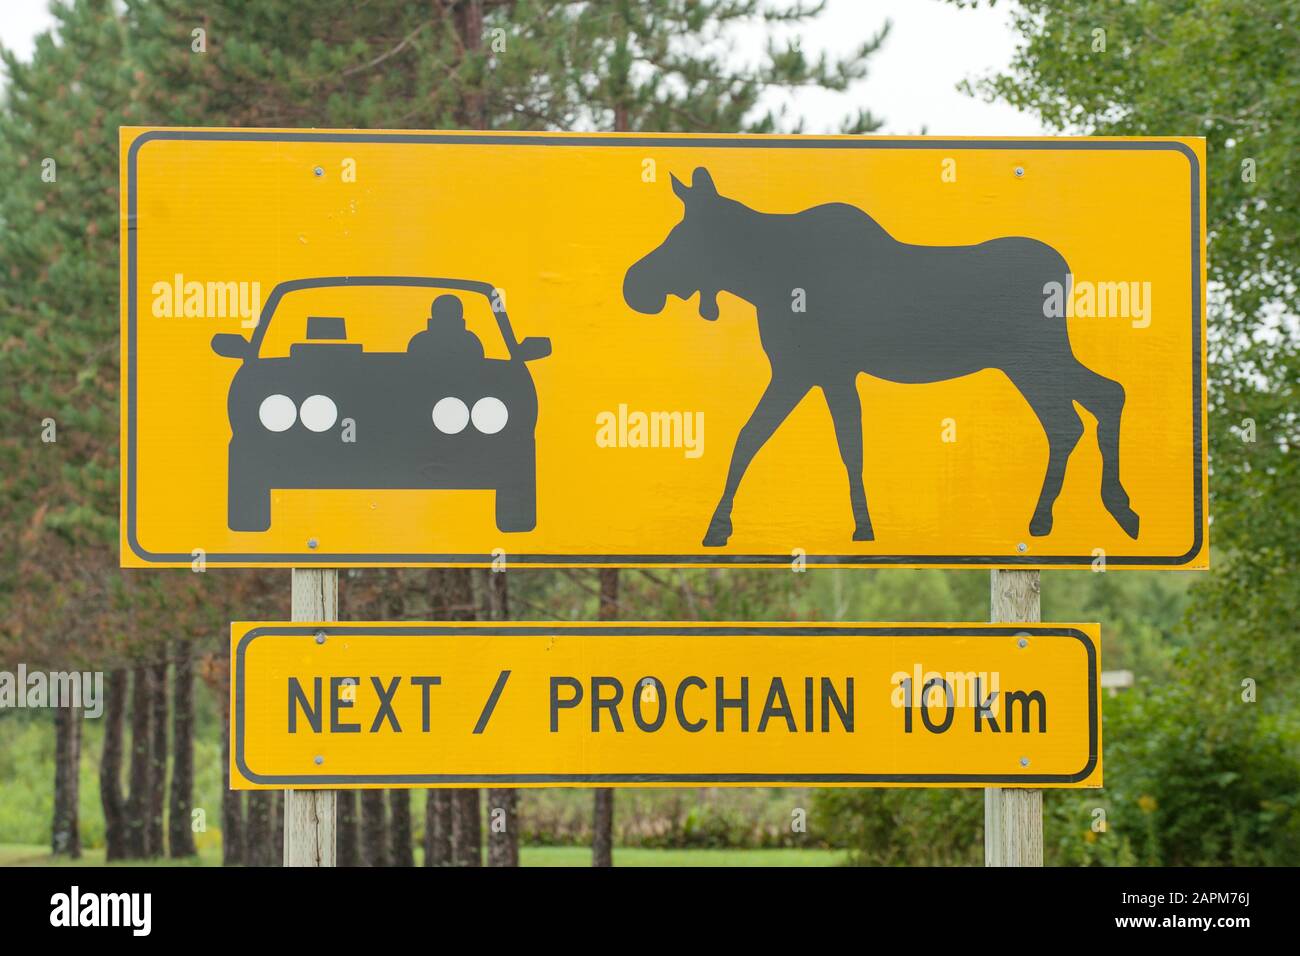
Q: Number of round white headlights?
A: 4